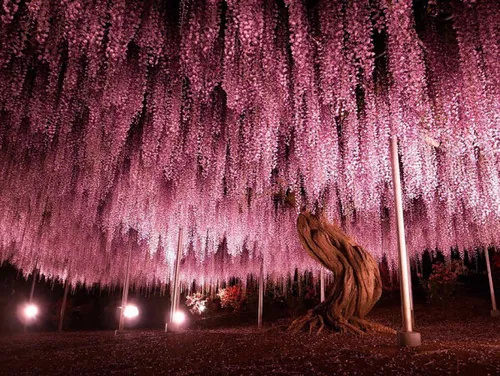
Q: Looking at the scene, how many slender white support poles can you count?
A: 8